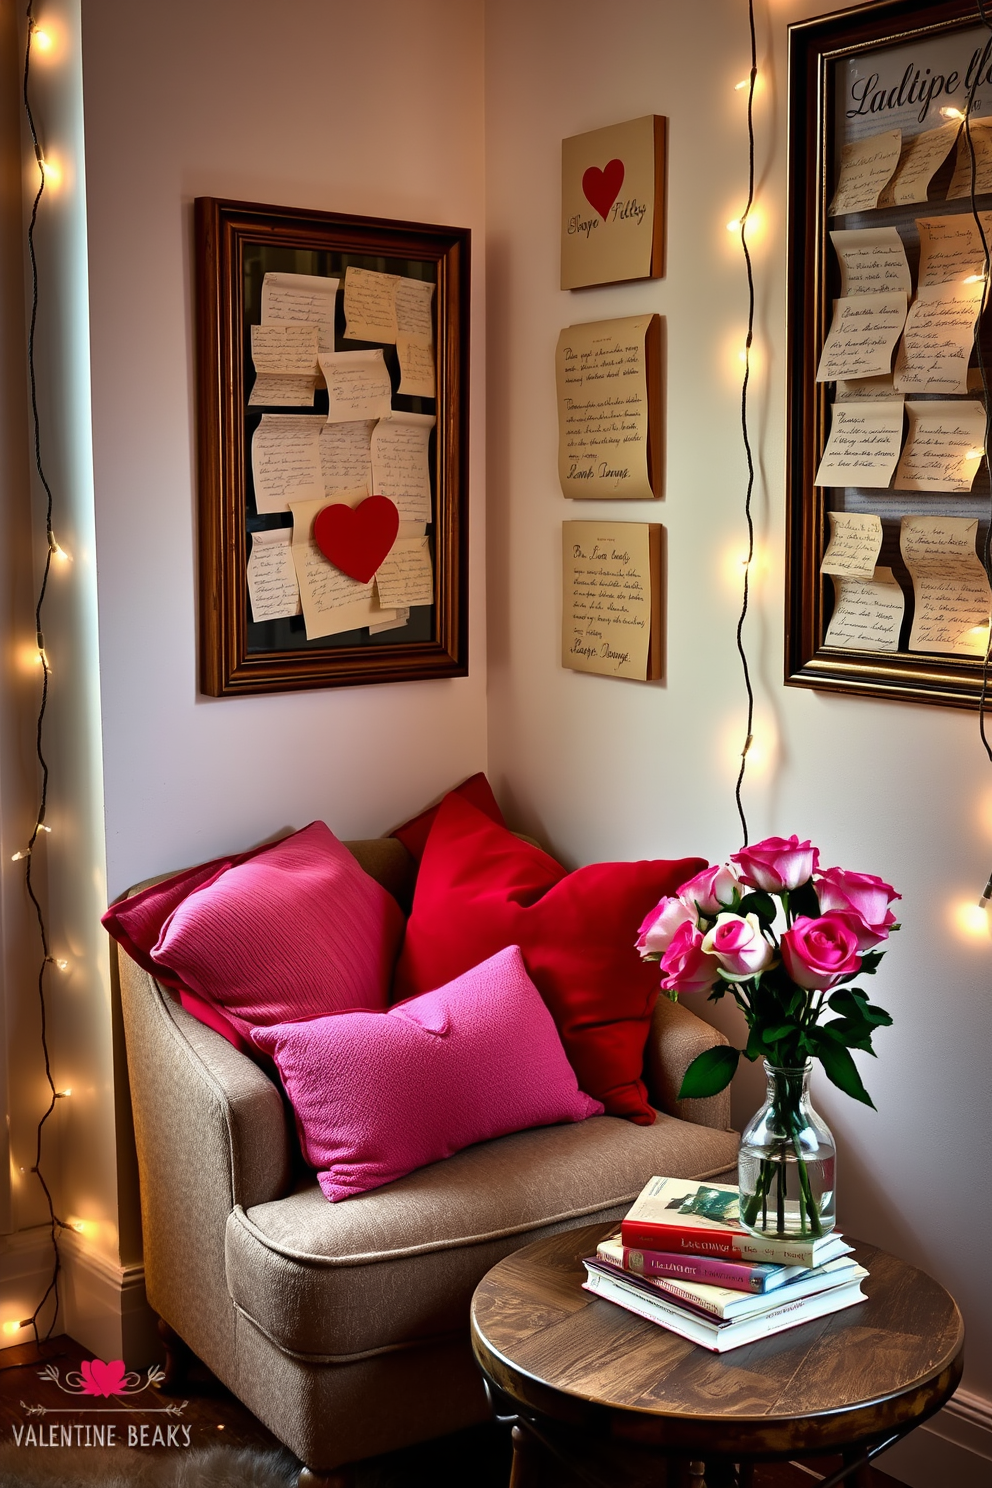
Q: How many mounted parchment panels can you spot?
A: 3